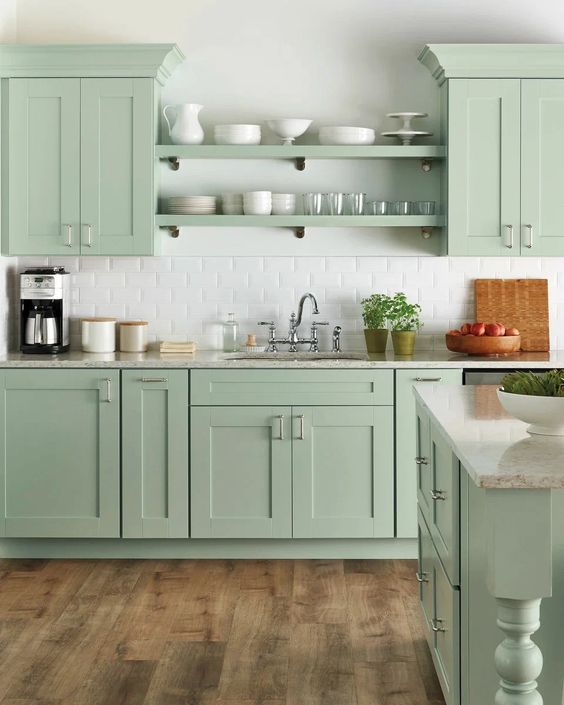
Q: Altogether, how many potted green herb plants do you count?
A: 2